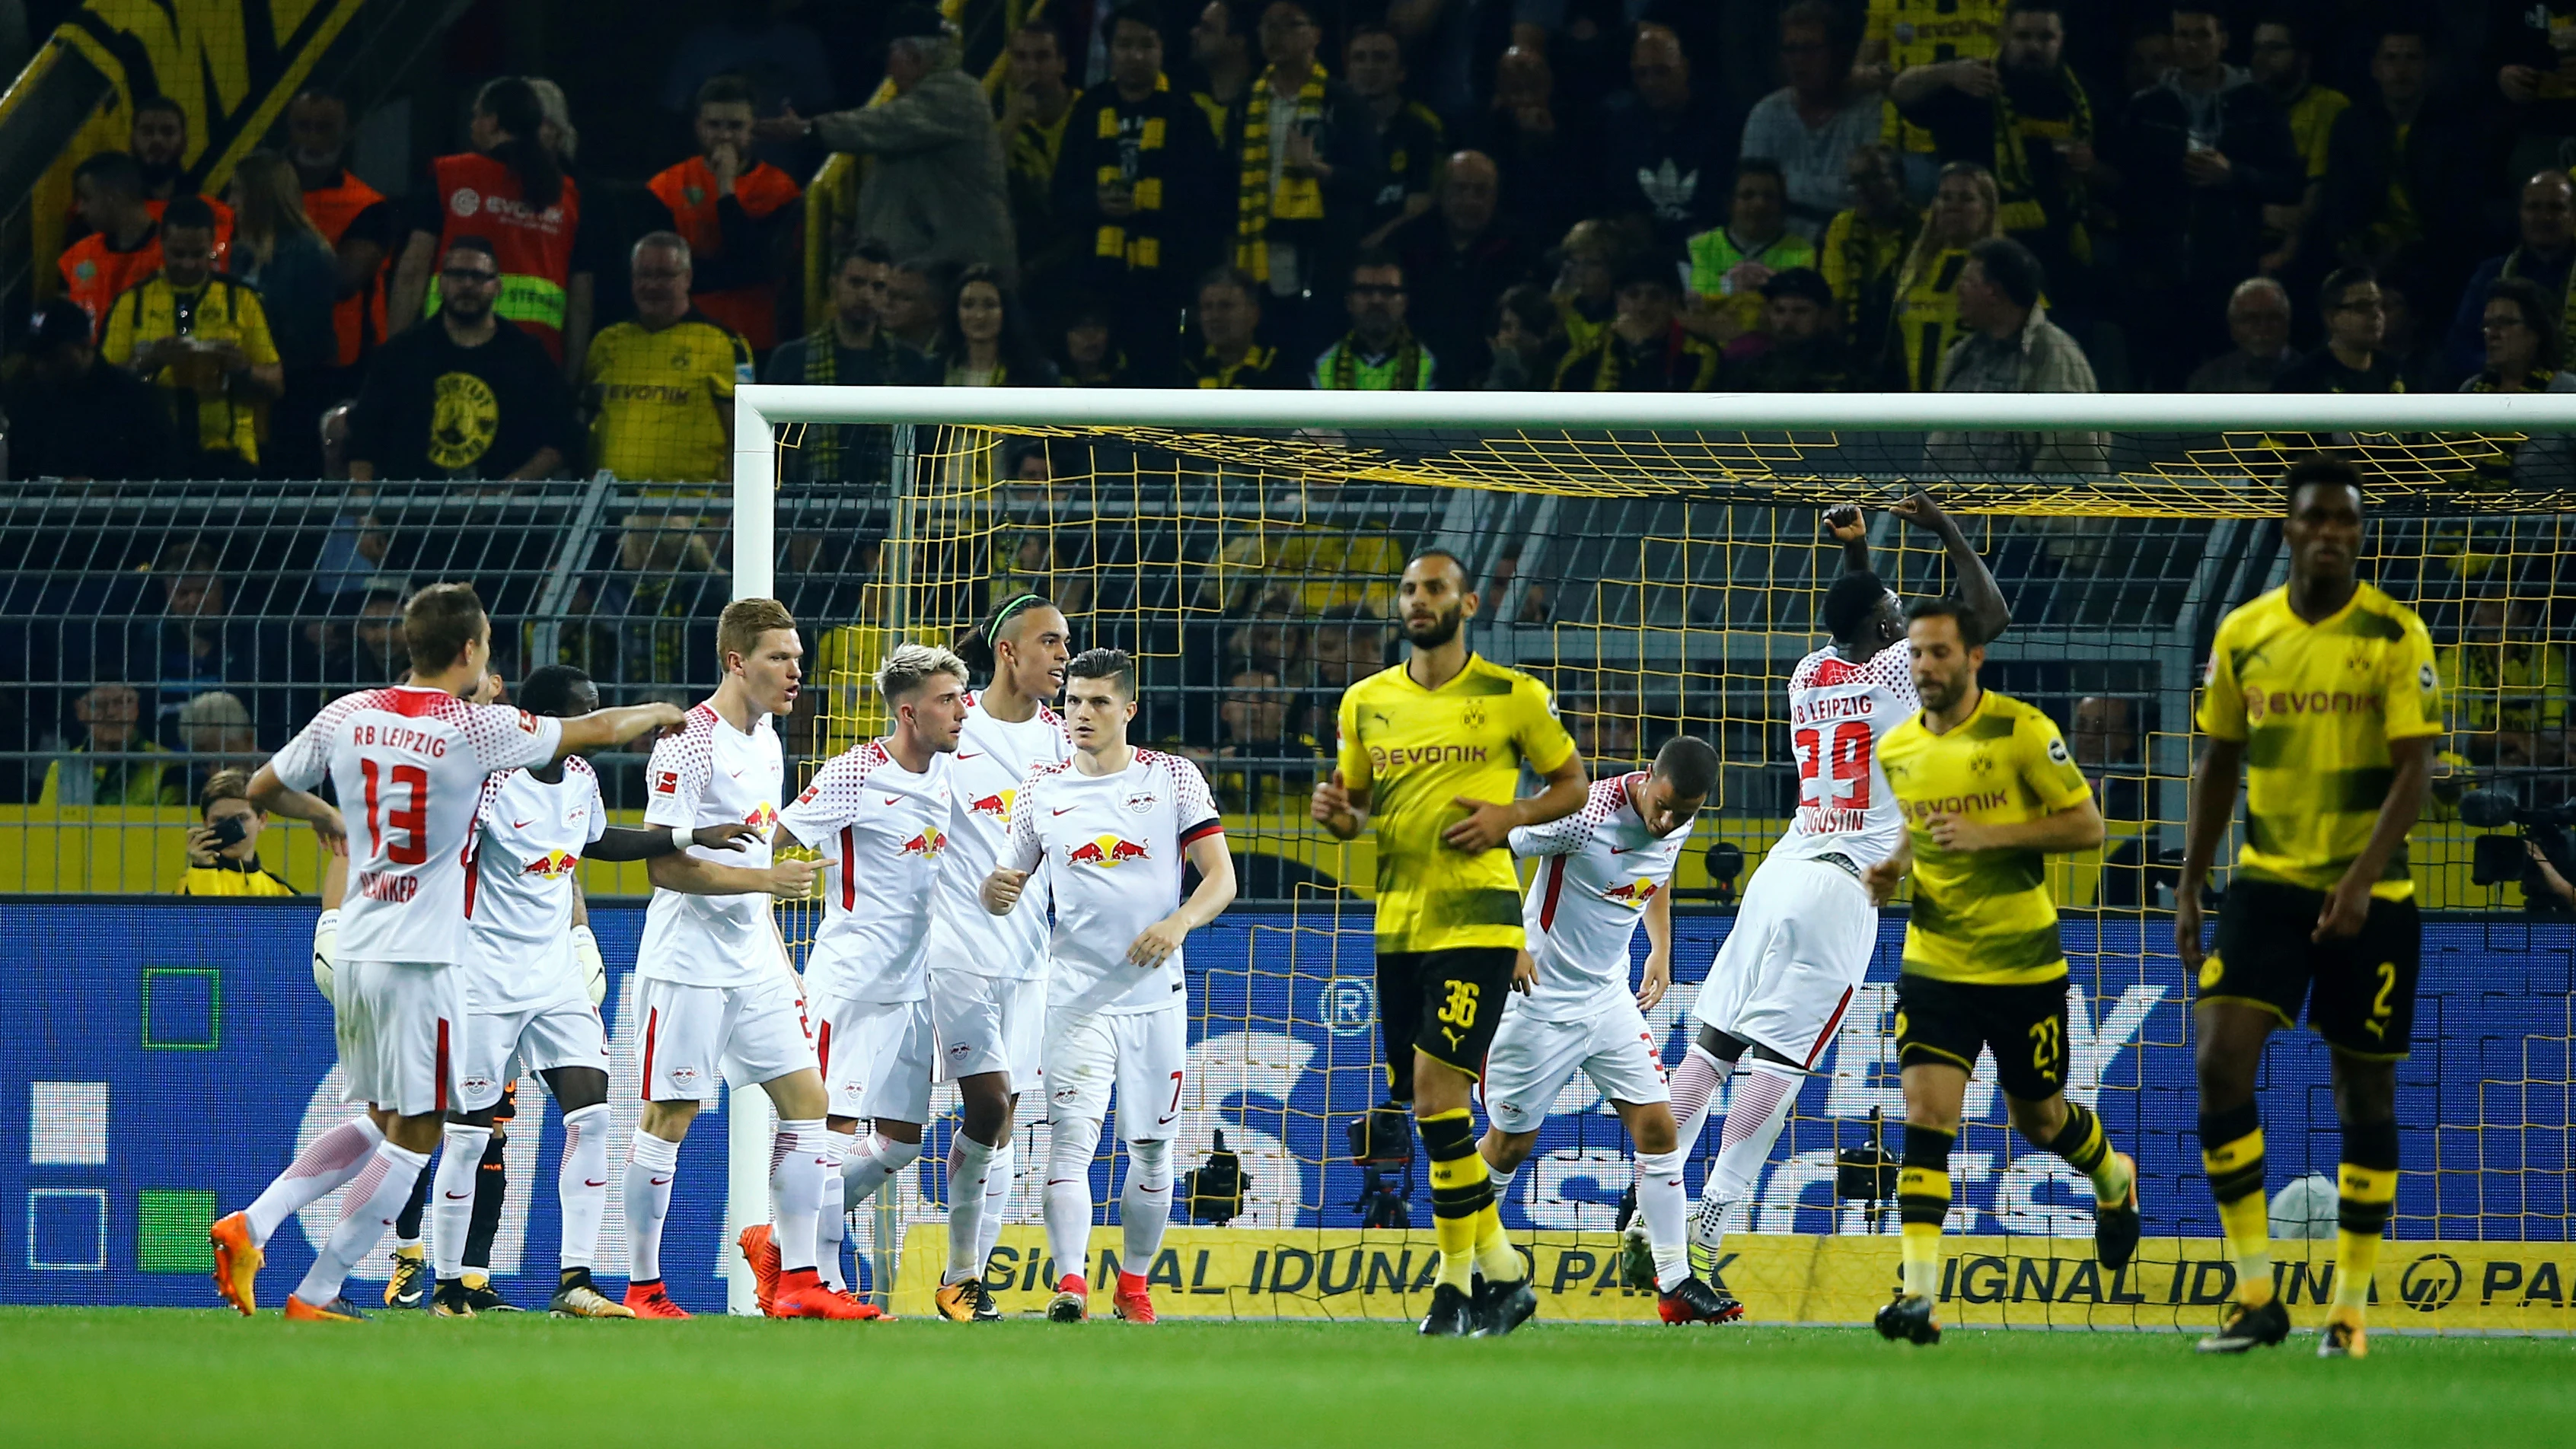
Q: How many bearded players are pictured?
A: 2